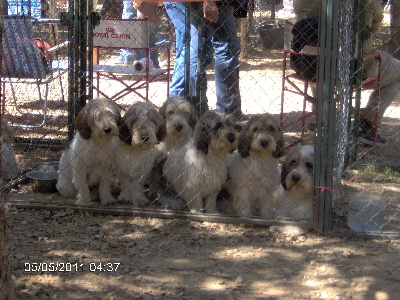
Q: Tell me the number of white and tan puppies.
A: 6